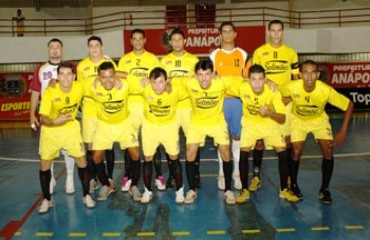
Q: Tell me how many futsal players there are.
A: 12